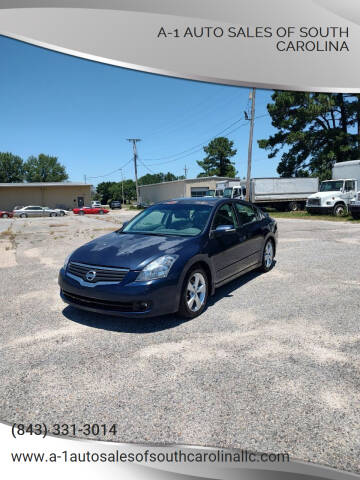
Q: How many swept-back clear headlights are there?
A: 2